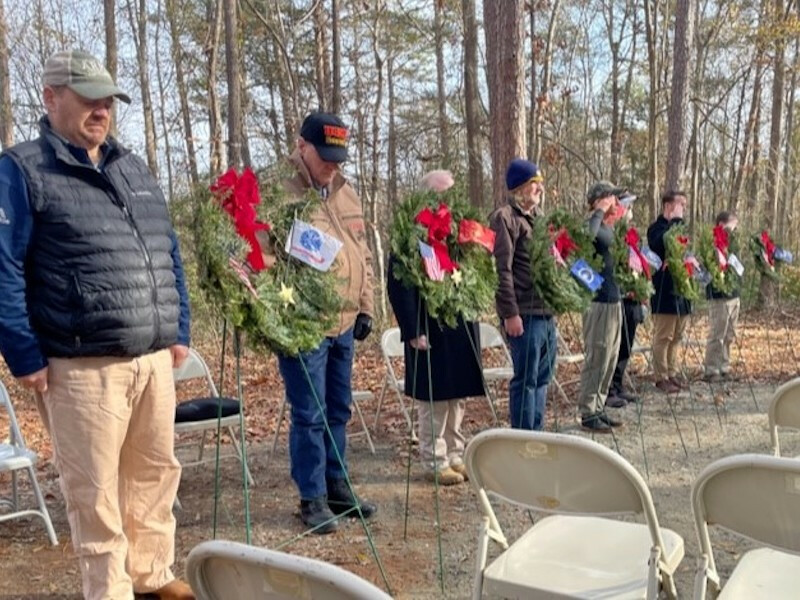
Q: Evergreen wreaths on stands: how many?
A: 7